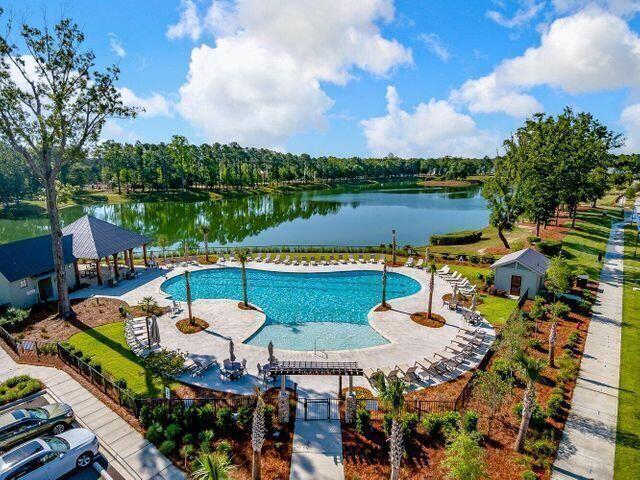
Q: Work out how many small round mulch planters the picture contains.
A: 4